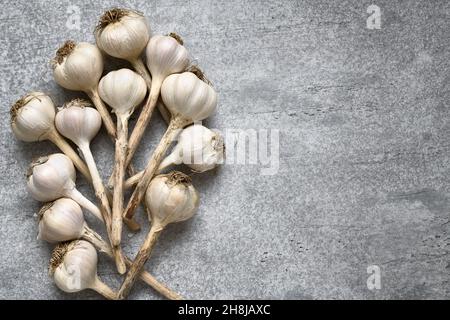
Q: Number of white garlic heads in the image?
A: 12